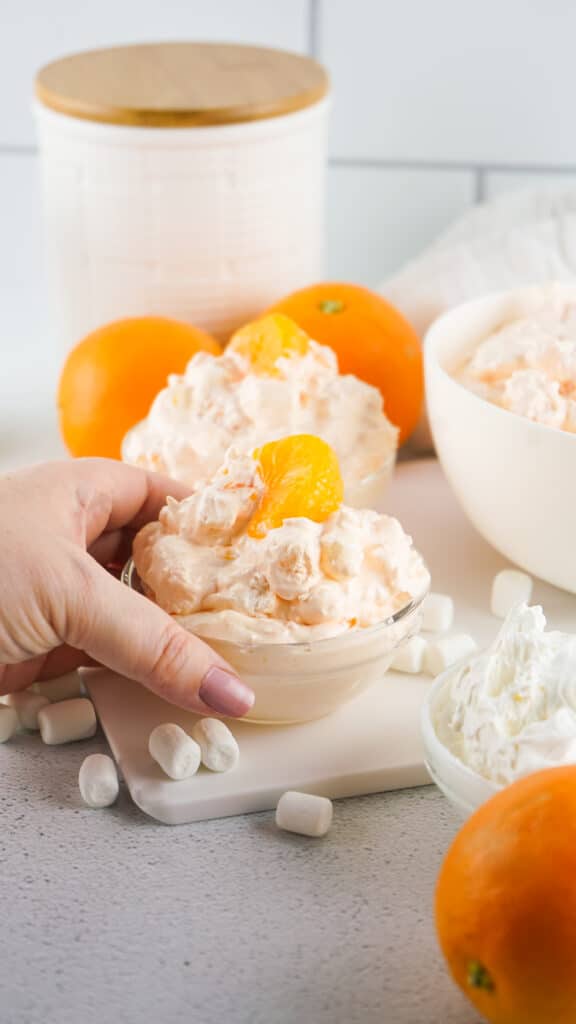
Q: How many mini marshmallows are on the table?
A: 12